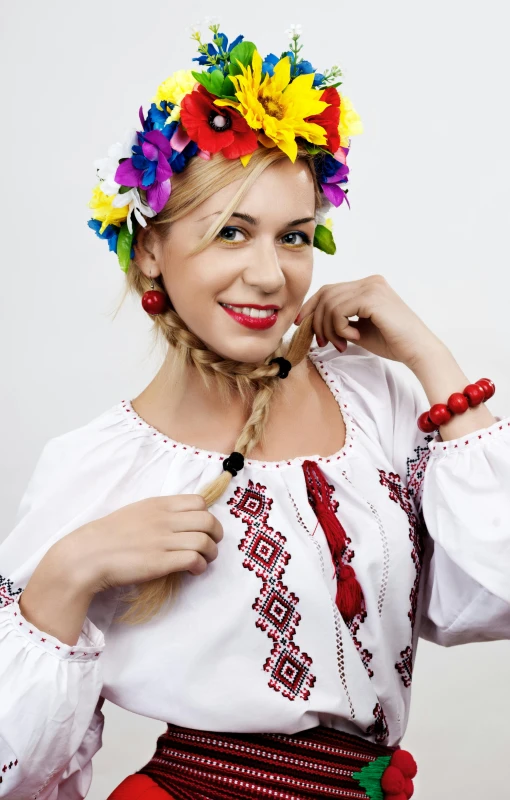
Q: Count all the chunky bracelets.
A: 1